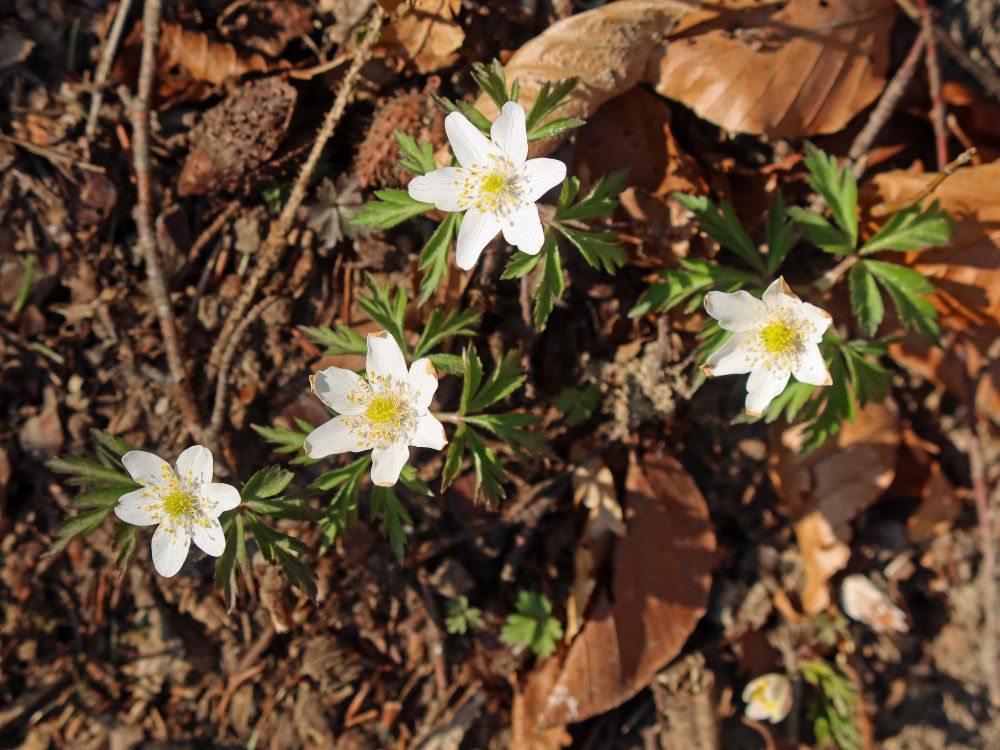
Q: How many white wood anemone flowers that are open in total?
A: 4